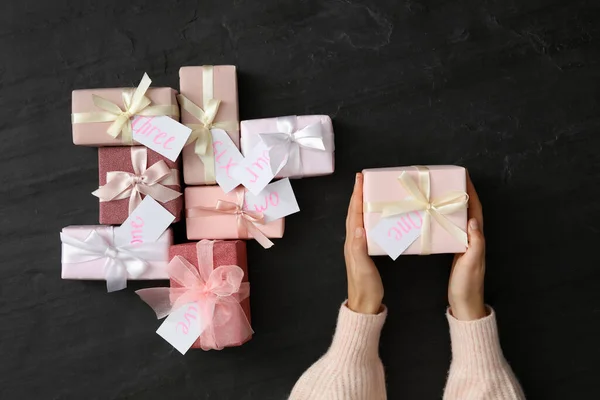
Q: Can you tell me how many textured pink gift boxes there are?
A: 2